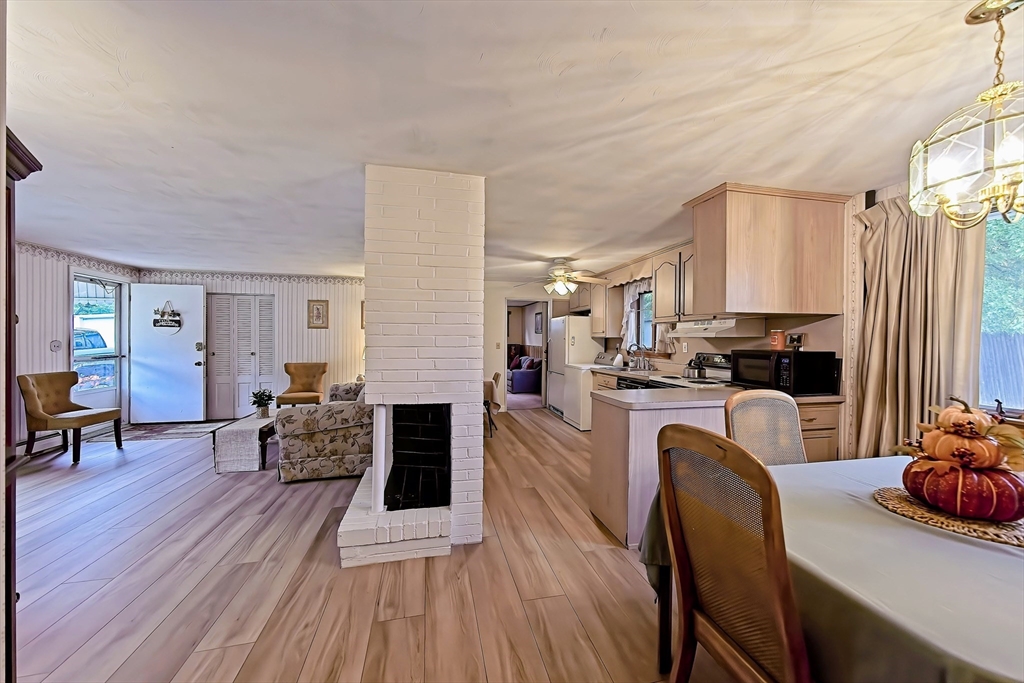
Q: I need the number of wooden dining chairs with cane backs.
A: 2